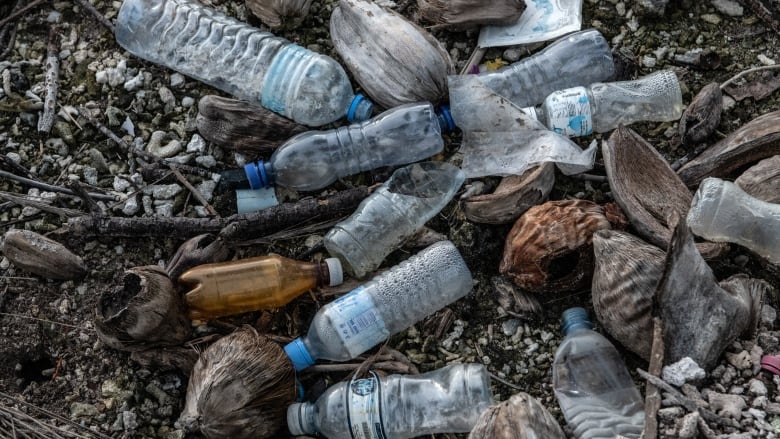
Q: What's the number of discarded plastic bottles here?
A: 10